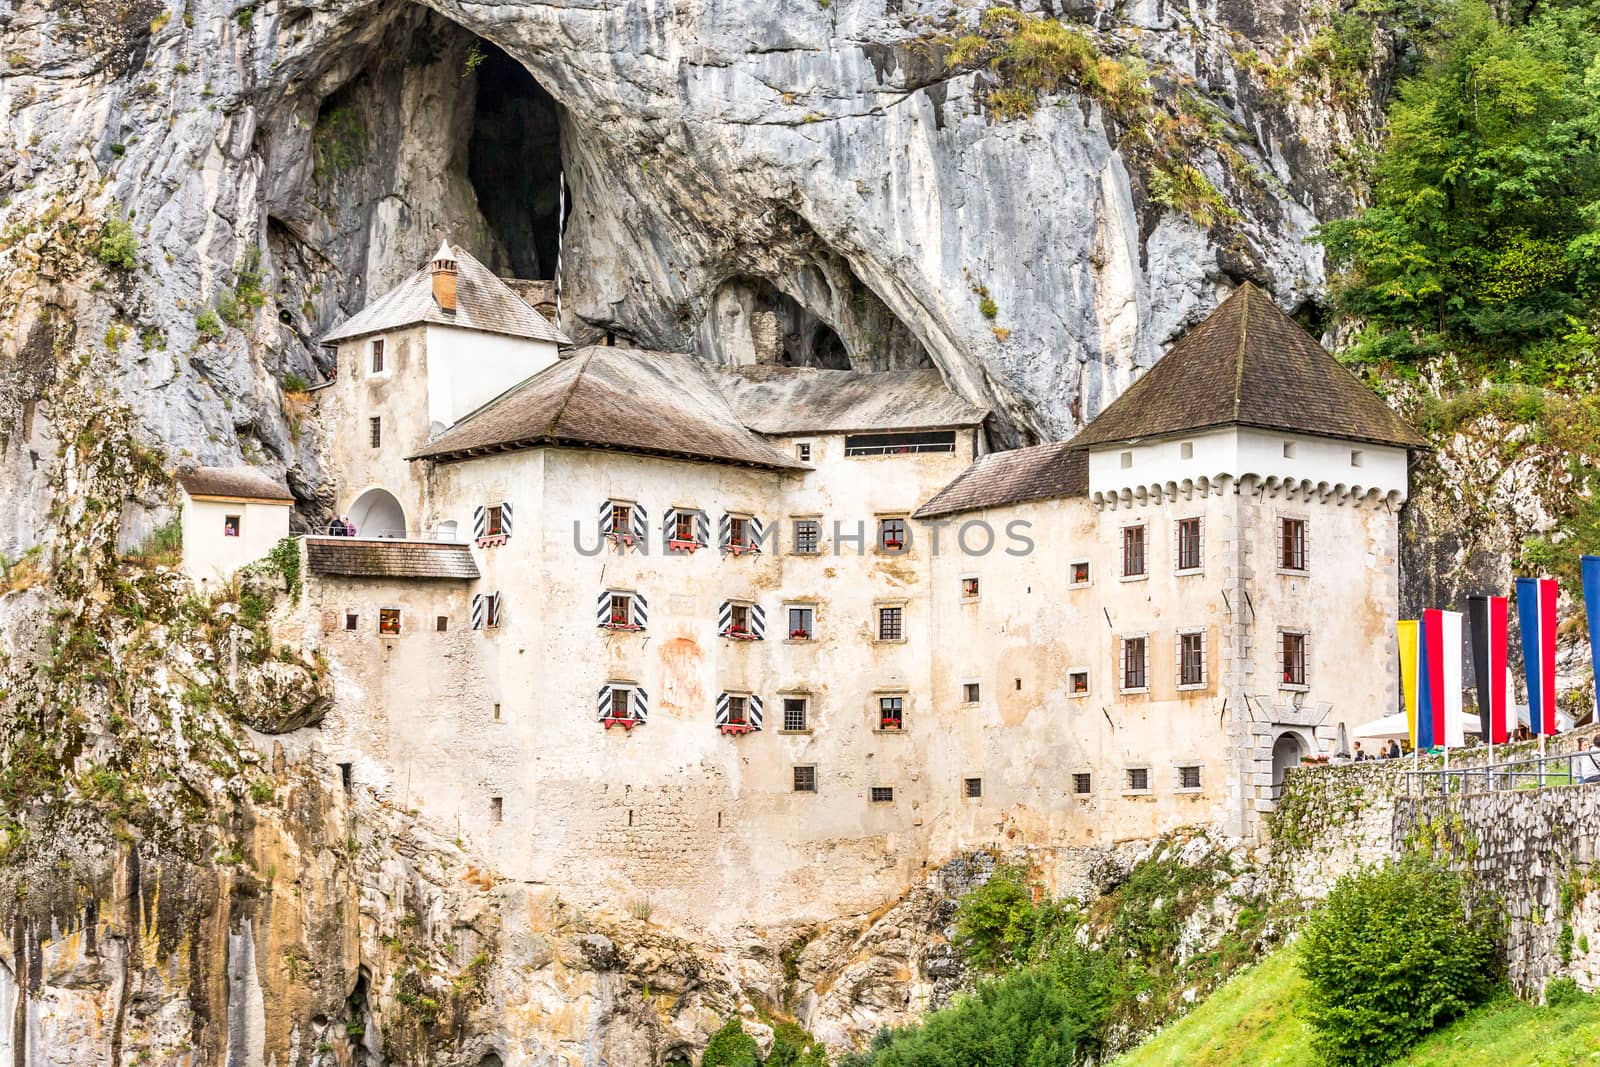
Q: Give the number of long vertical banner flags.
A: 5